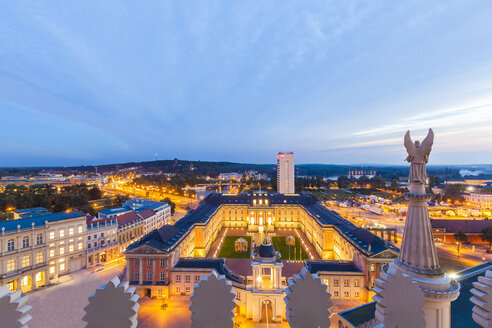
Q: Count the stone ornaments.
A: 6